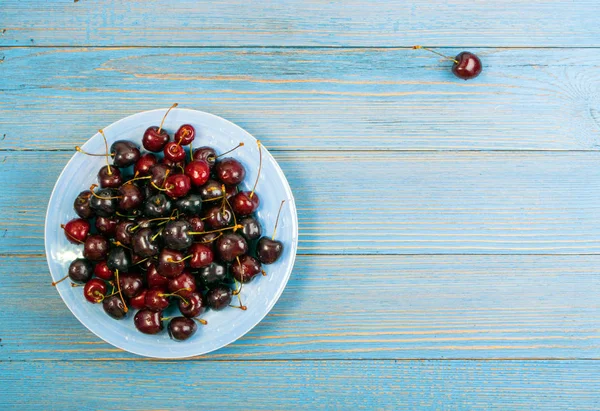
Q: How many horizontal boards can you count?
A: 5